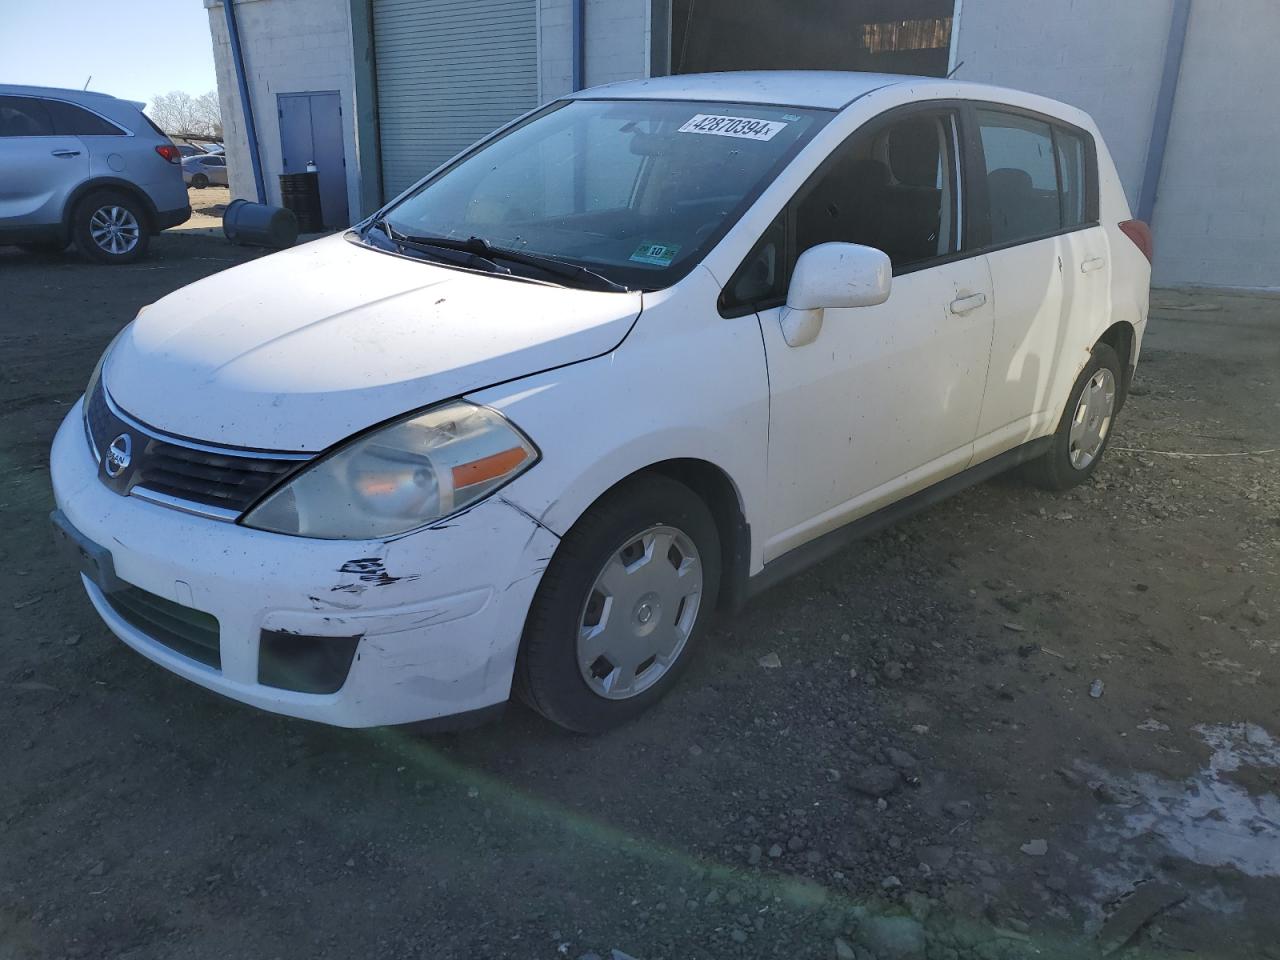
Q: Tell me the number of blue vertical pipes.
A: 3